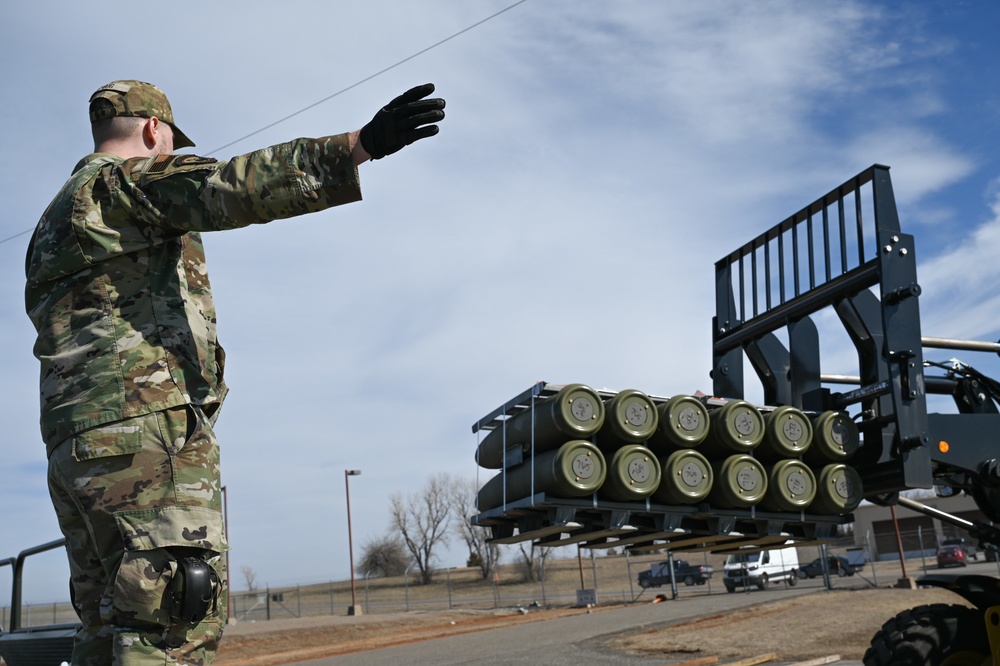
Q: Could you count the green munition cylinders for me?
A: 12